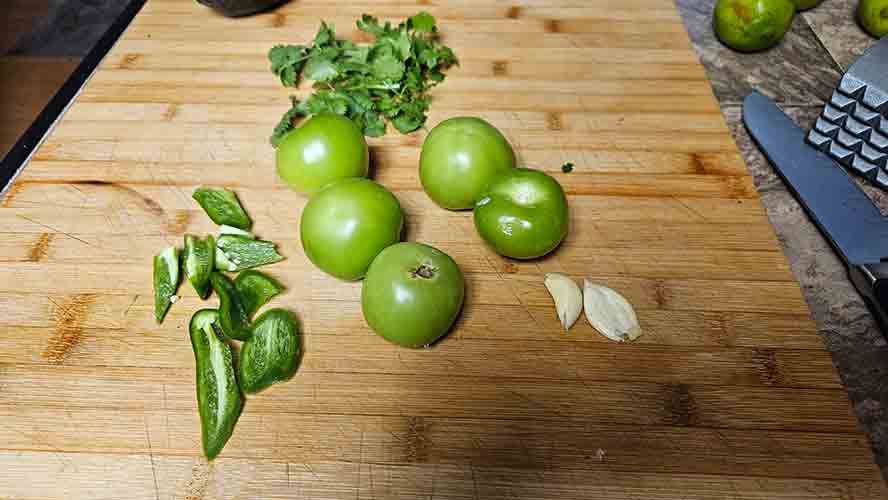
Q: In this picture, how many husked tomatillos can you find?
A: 5